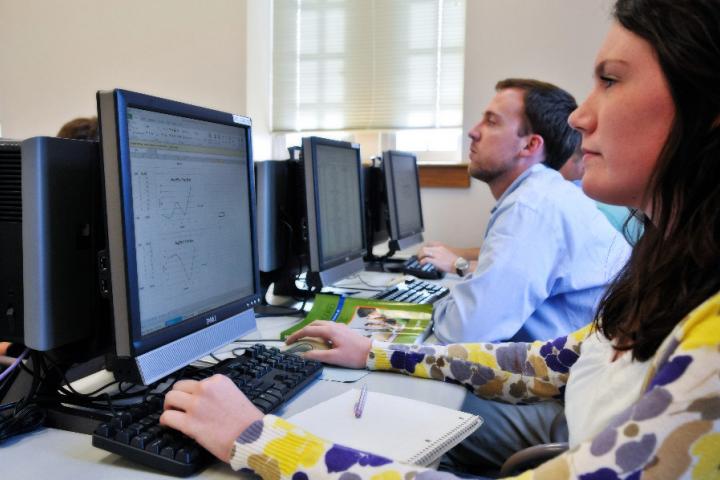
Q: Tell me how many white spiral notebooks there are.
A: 1